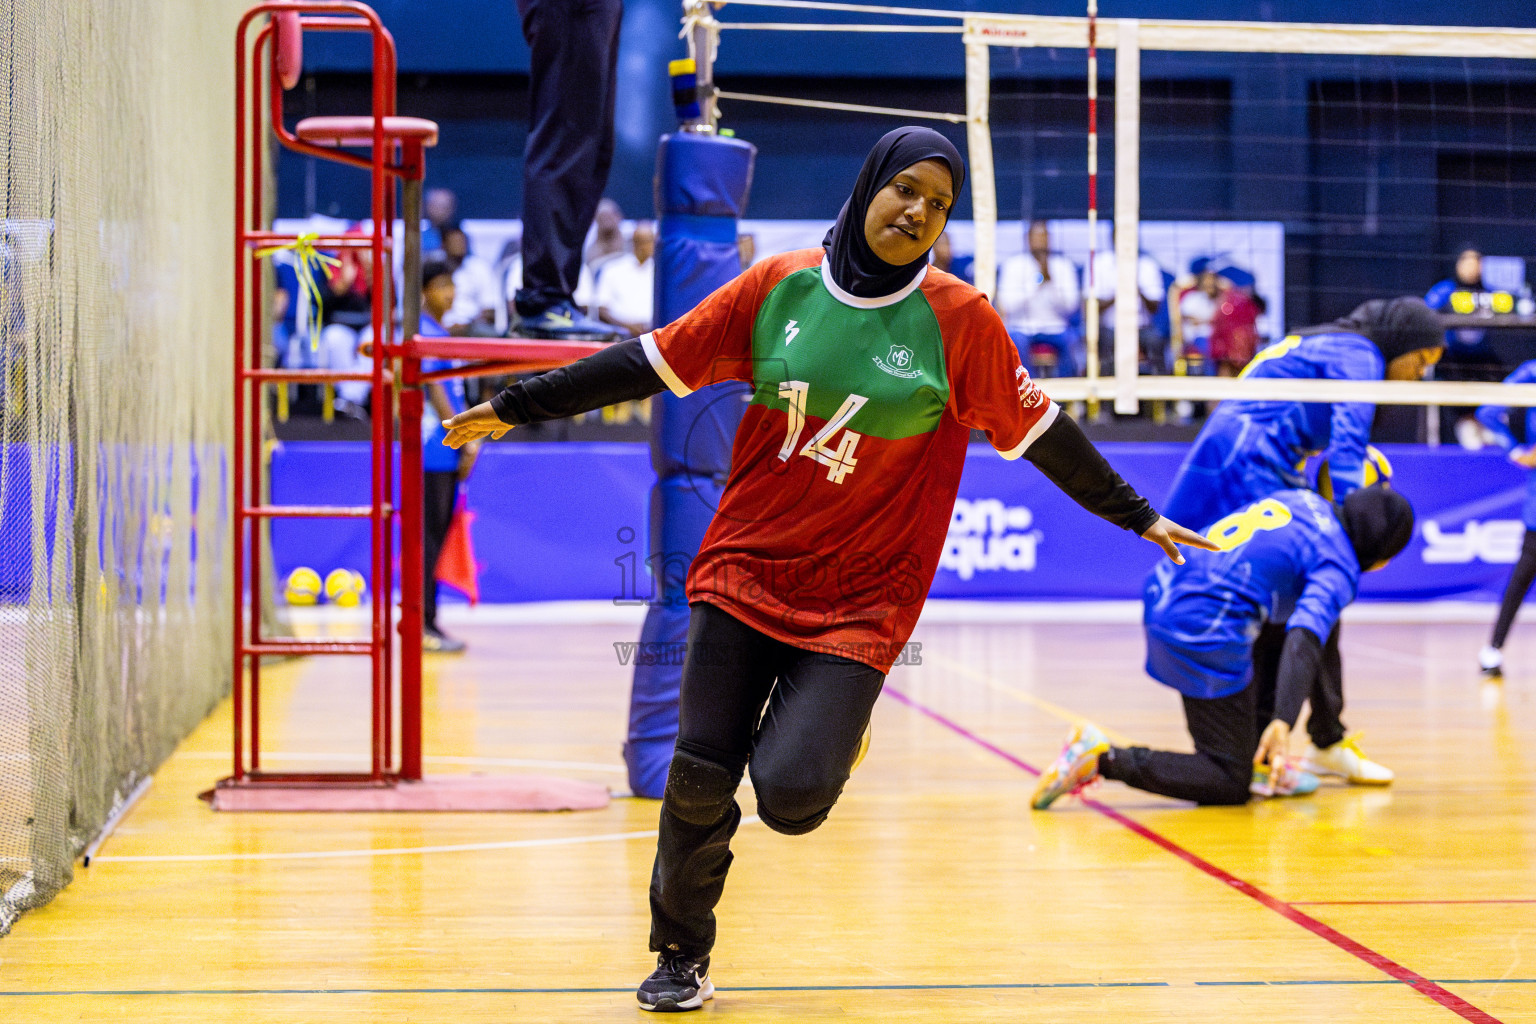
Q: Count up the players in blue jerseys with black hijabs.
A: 2